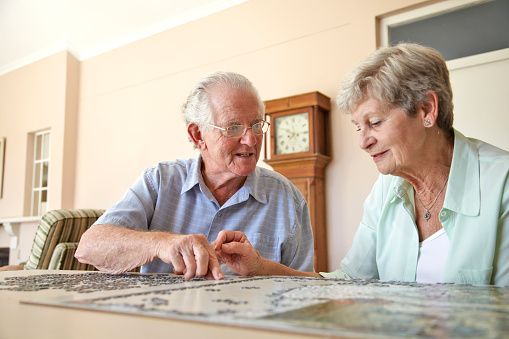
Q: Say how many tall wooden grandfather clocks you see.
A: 1